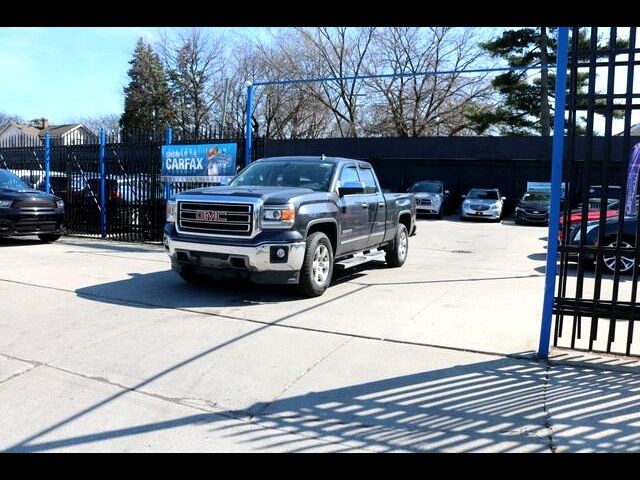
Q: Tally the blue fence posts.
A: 5